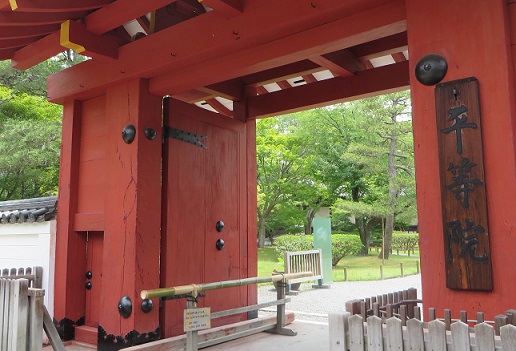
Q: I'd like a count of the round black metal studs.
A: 9